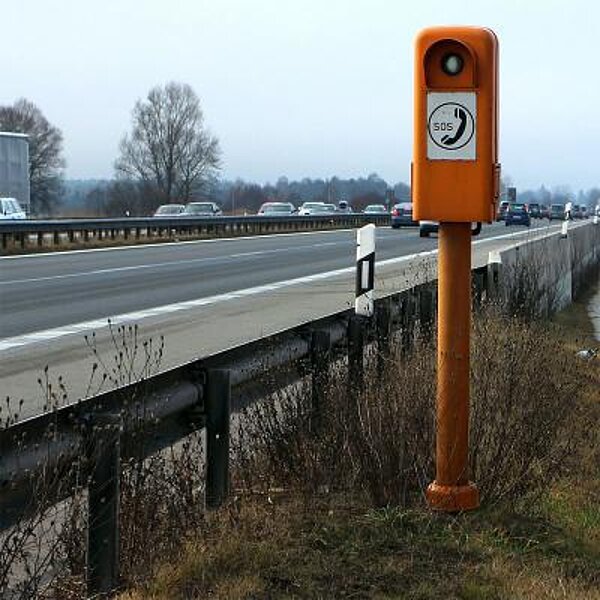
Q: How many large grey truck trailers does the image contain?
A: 1